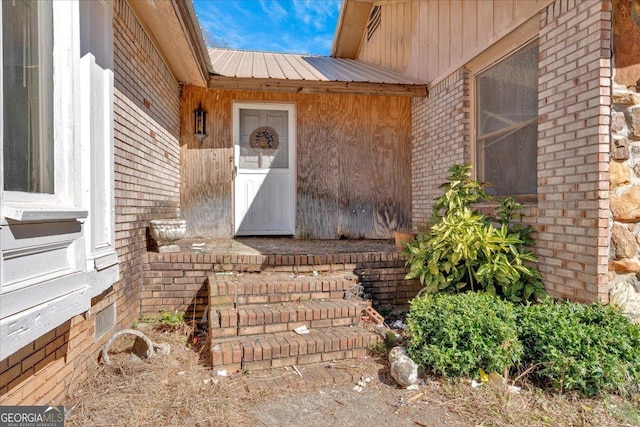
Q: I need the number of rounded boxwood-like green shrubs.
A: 2